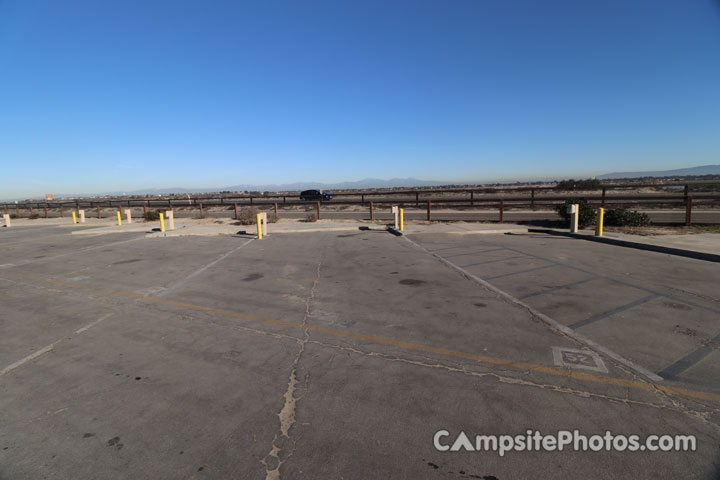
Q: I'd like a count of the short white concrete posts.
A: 7